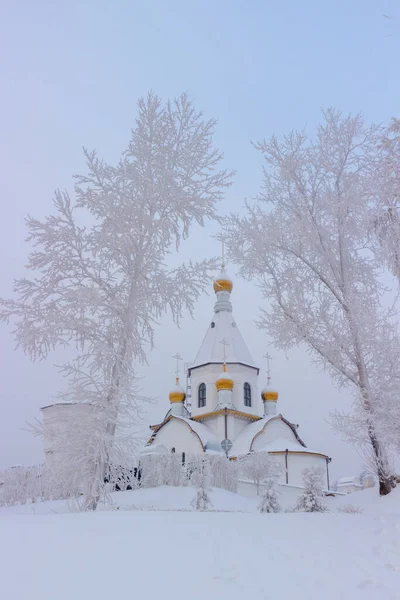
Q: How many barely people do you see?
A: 0